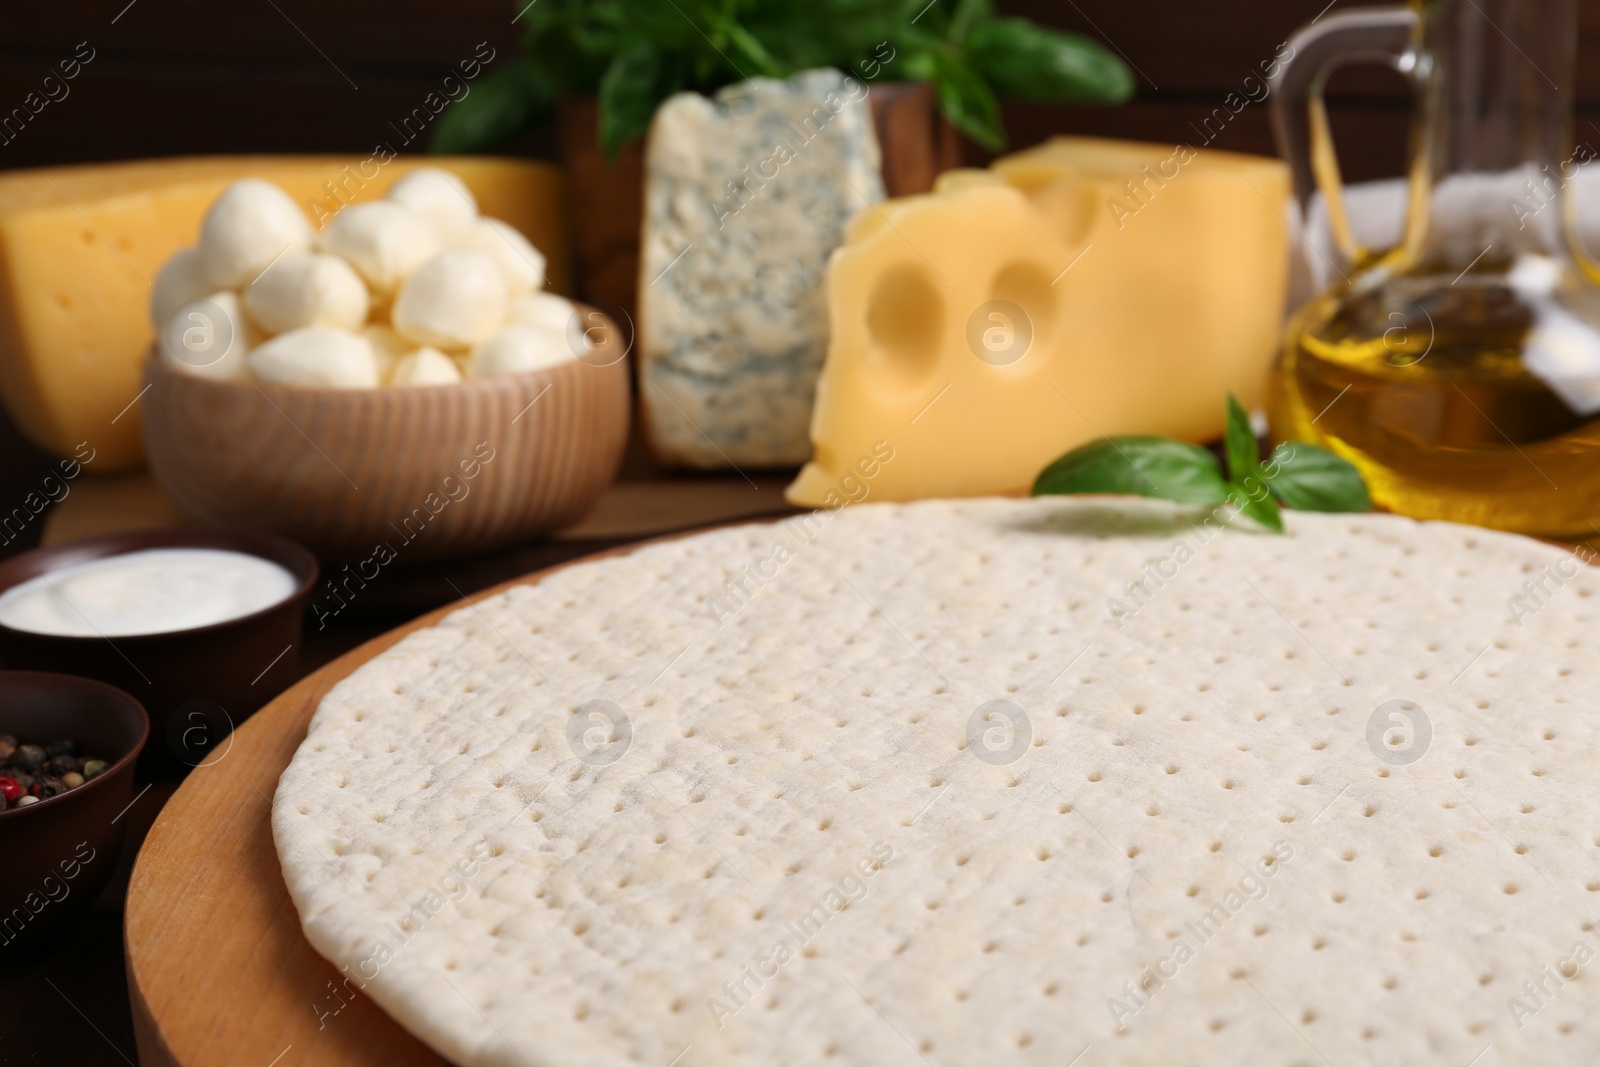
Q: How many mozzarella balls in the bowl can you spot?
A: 13